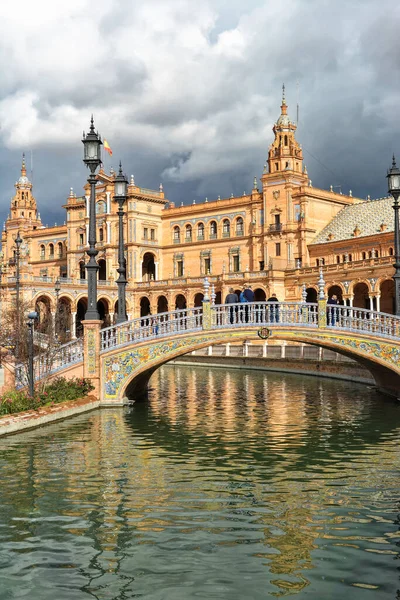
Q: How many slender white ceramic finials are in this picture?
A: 4